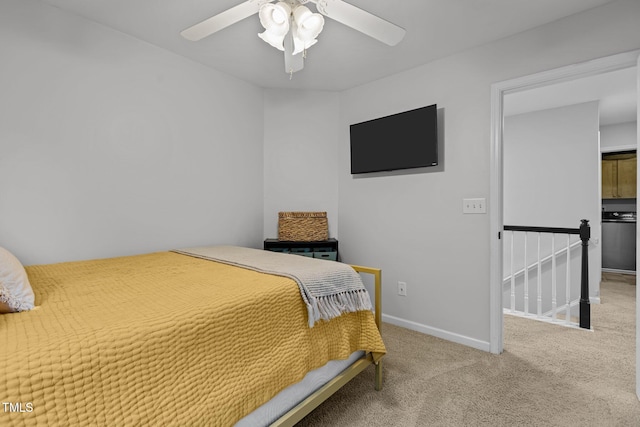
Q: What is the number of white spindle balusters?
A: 5